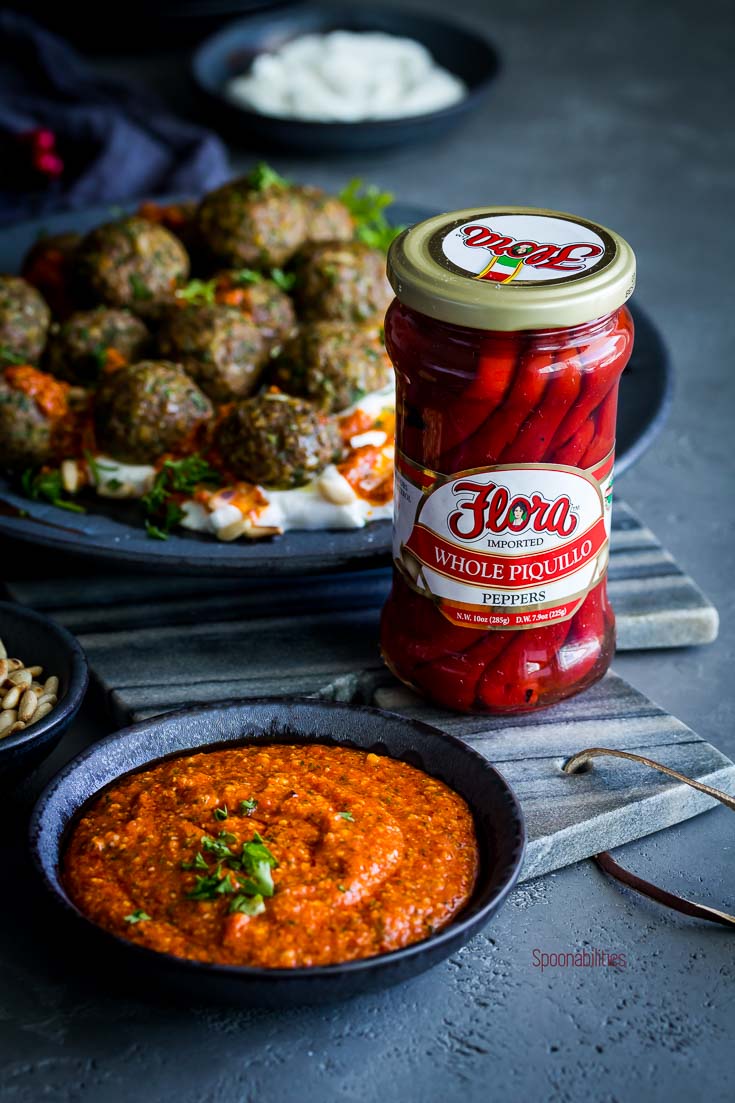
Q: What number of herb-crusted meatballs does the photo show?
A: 14